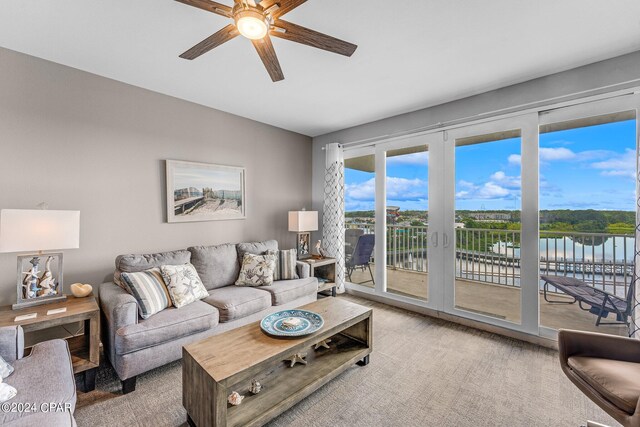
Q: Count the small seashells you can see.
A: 2